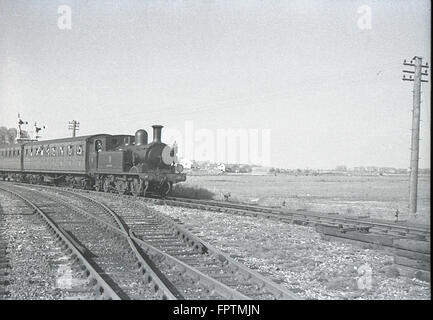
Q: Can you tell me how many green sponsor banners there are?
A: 0